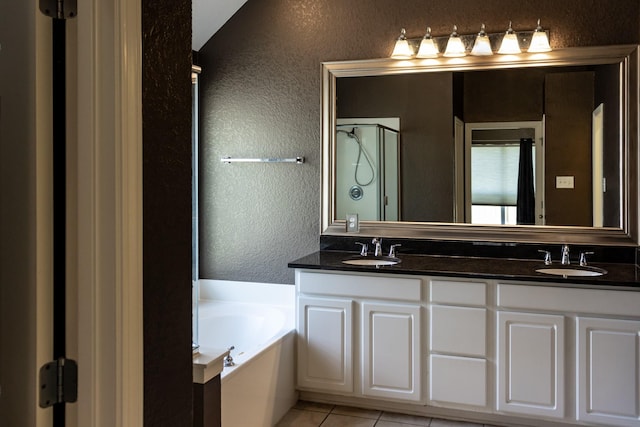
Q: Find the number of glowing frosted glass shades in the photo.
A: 6